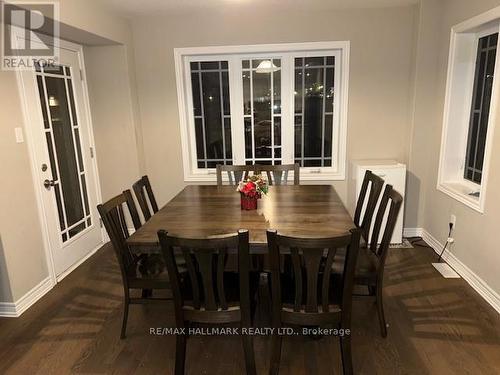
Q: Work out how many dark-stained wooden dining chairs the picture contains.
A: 8